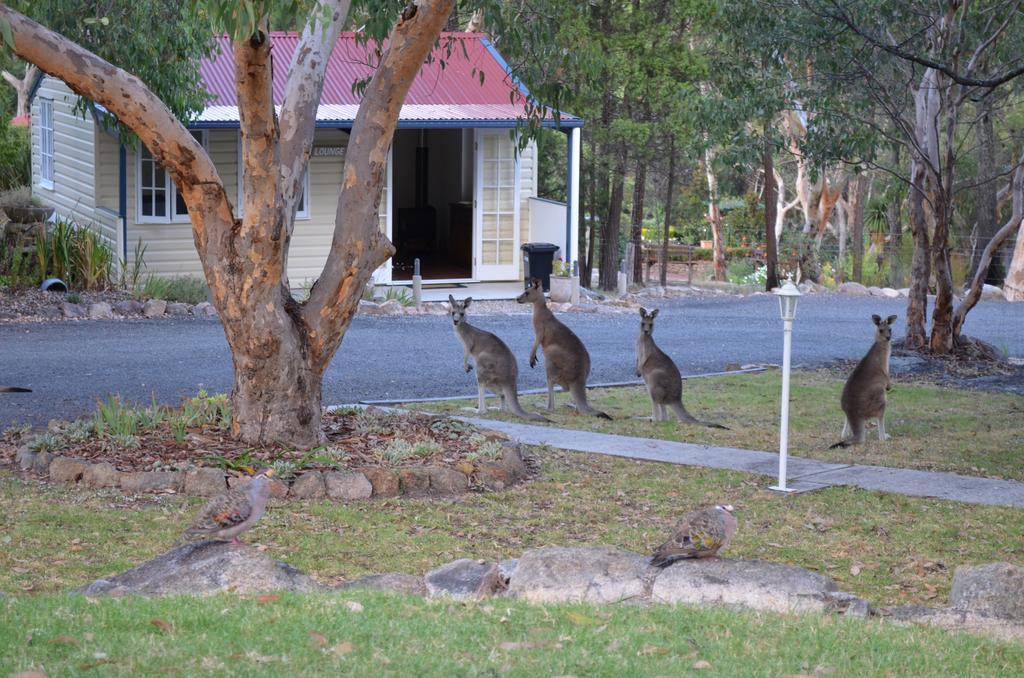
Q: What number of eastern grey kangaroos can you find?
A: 4